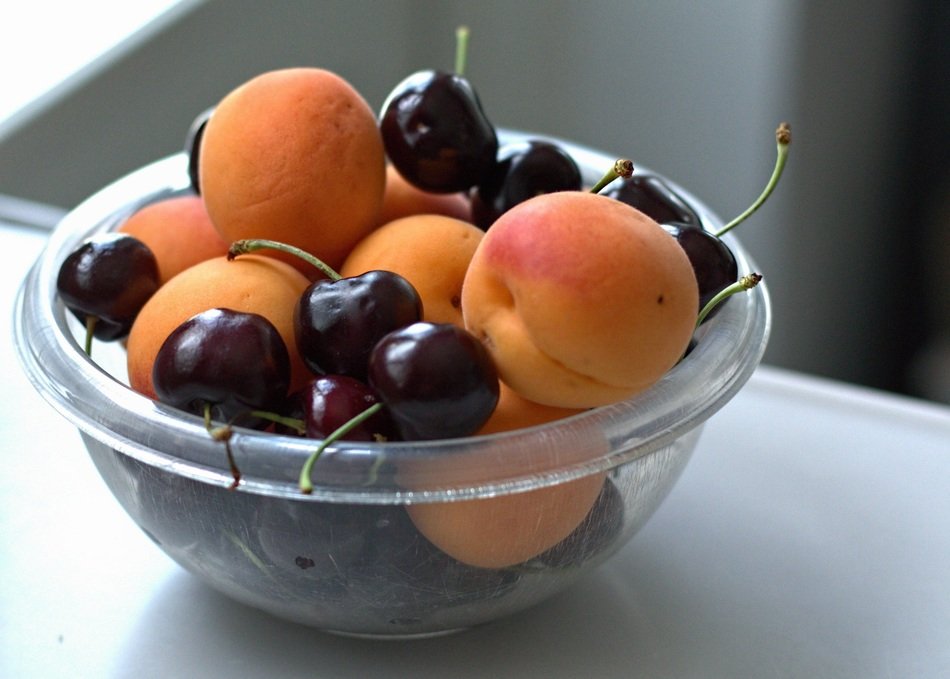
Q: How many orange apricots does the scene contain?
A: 7